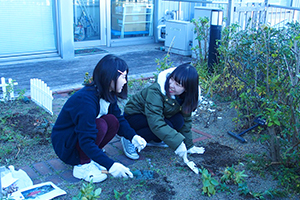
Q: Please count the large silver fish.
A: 0